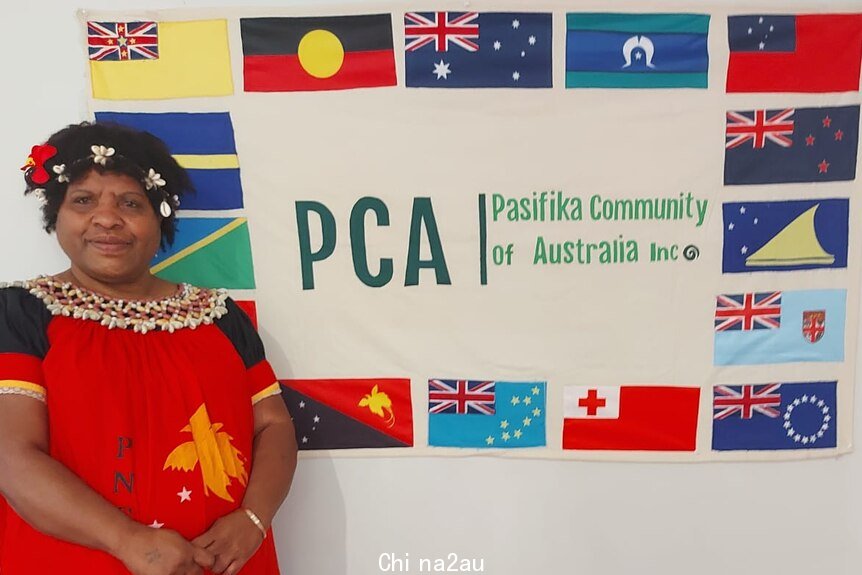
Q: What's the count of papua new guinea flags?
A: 1